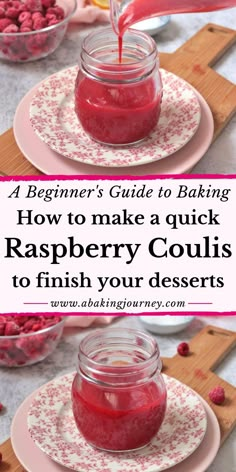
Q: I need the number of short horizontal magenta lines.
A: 2